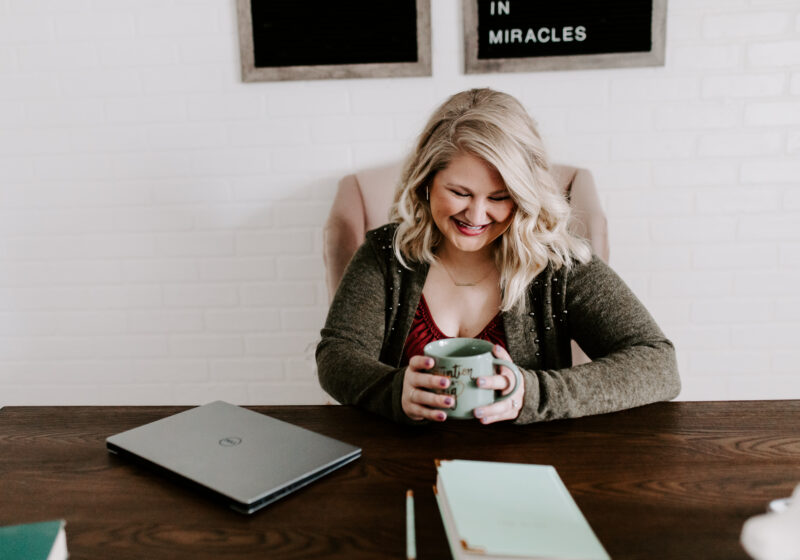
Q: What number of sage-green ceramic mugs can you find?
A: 1